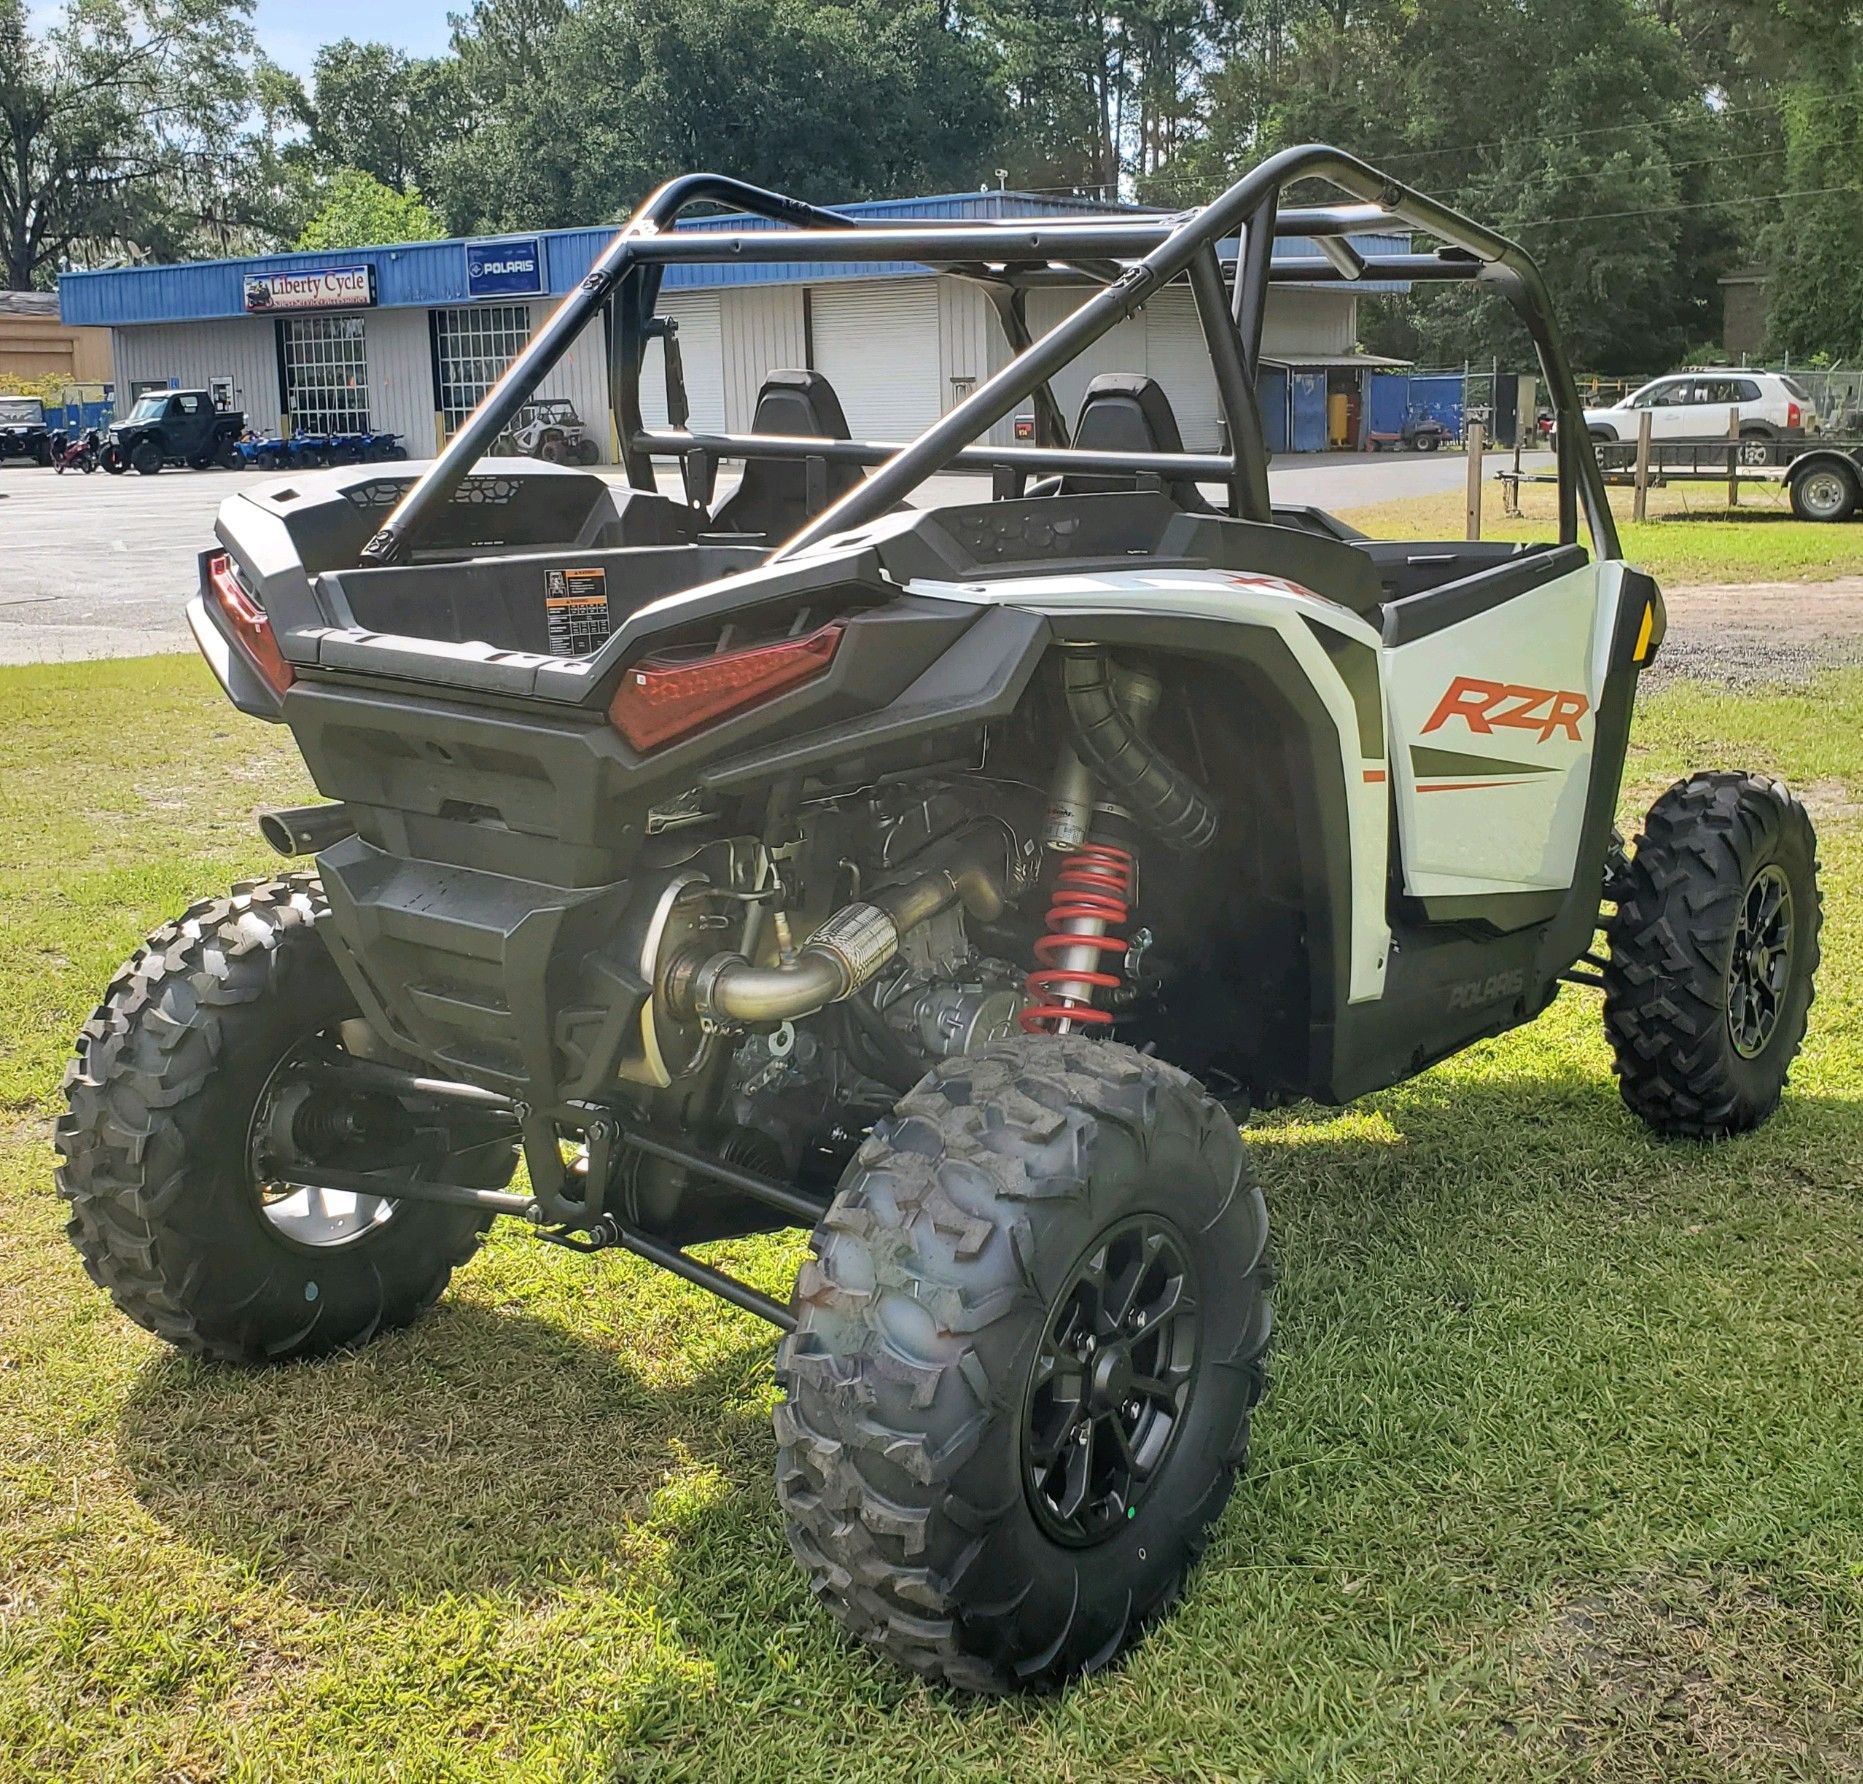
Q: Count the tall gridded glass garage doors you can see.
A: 2